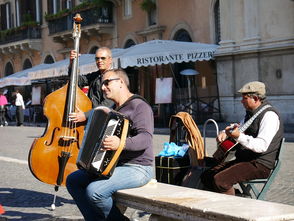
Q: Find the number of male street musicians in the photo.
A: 3